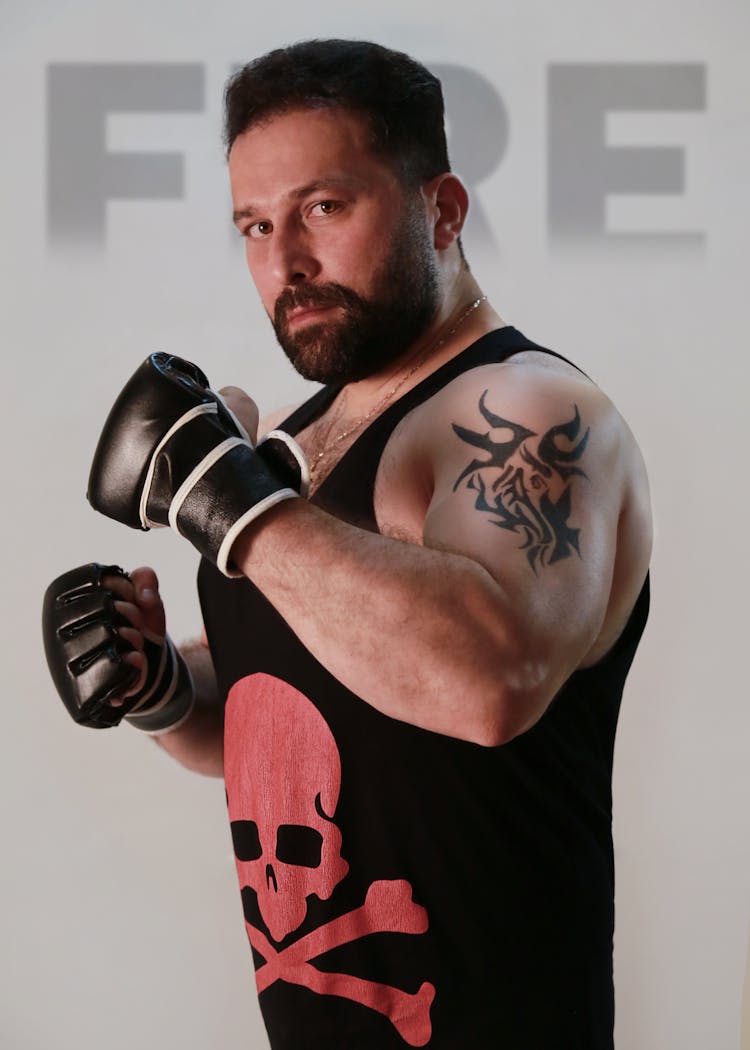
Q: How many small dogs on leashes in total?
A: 0